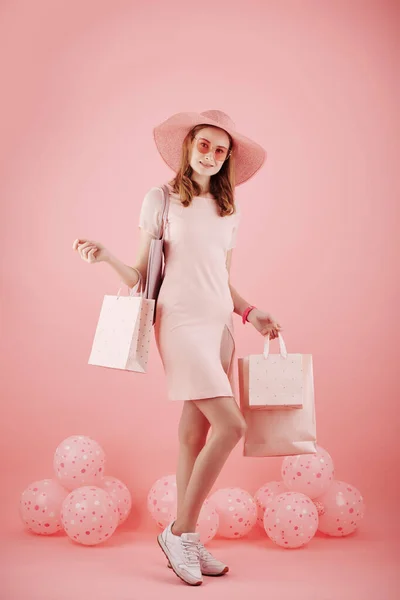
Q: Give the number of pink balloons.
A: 11